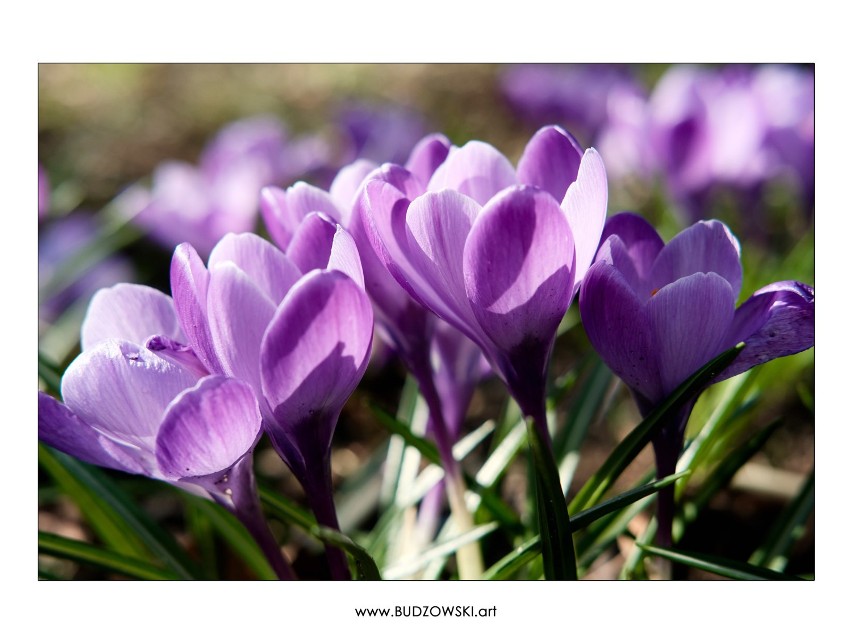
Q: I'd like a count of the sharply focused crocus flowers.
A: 4